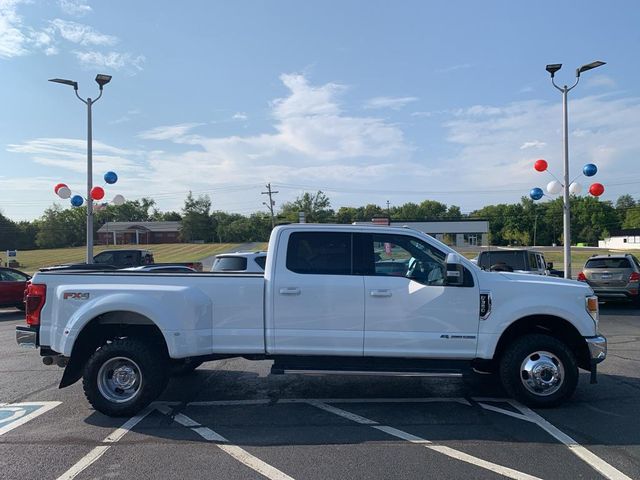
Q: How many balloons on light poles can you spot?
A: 12